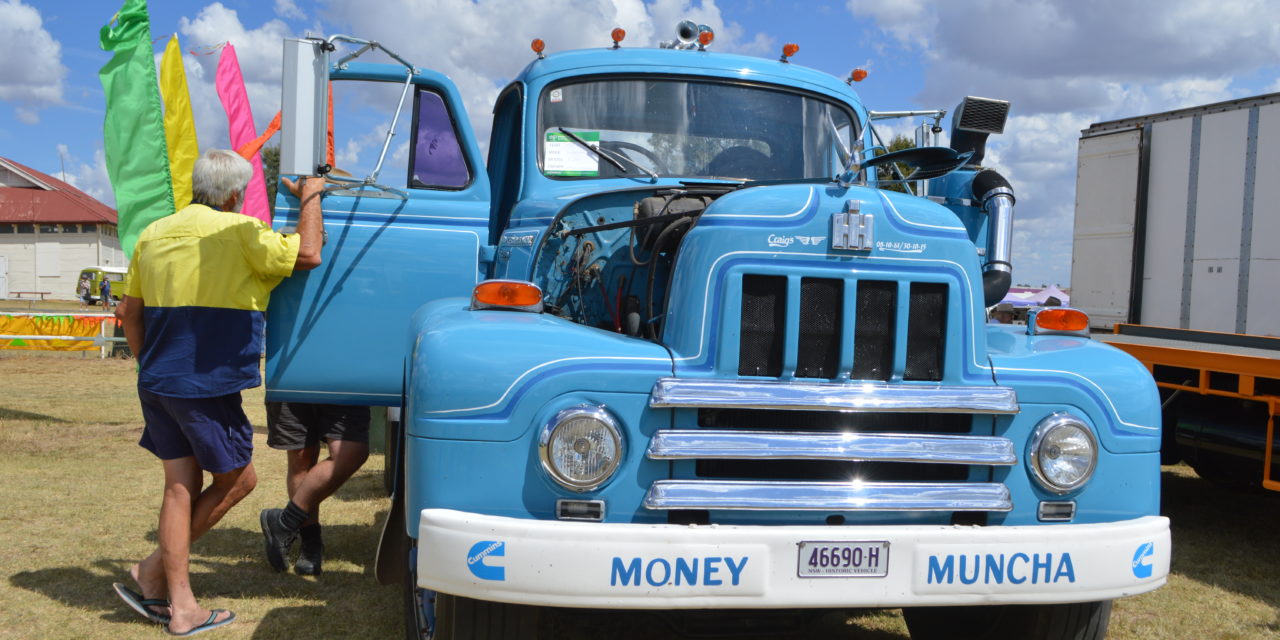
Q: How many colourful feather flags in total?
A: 4